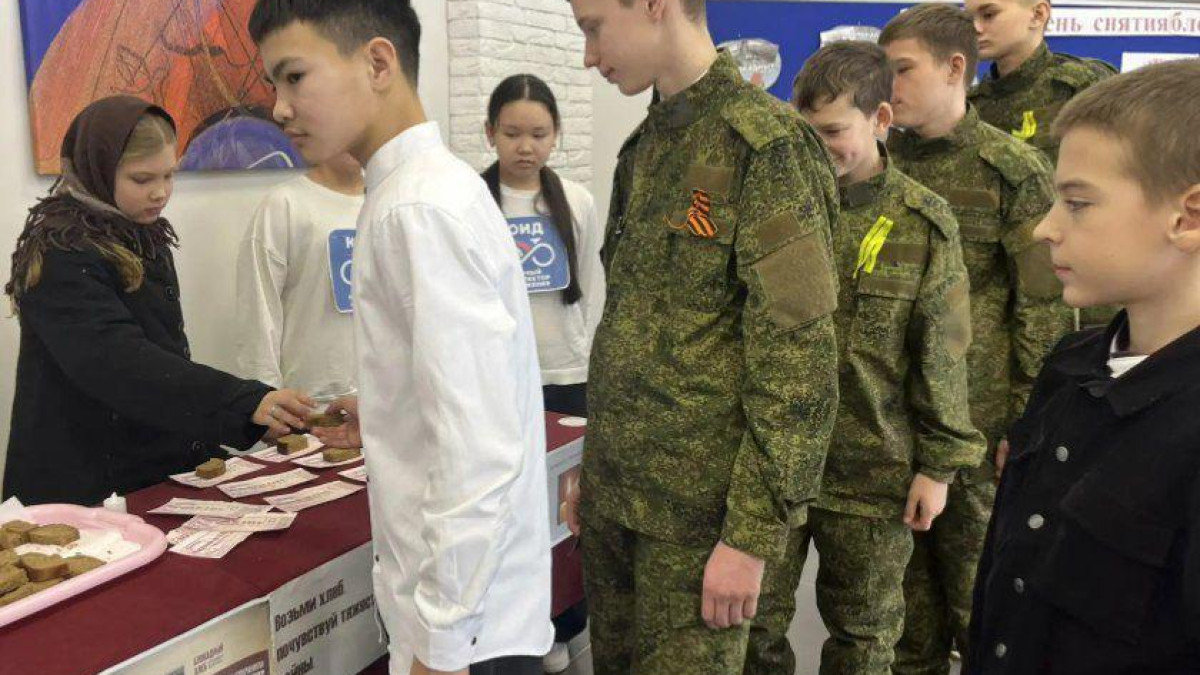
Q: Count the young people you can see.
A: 9